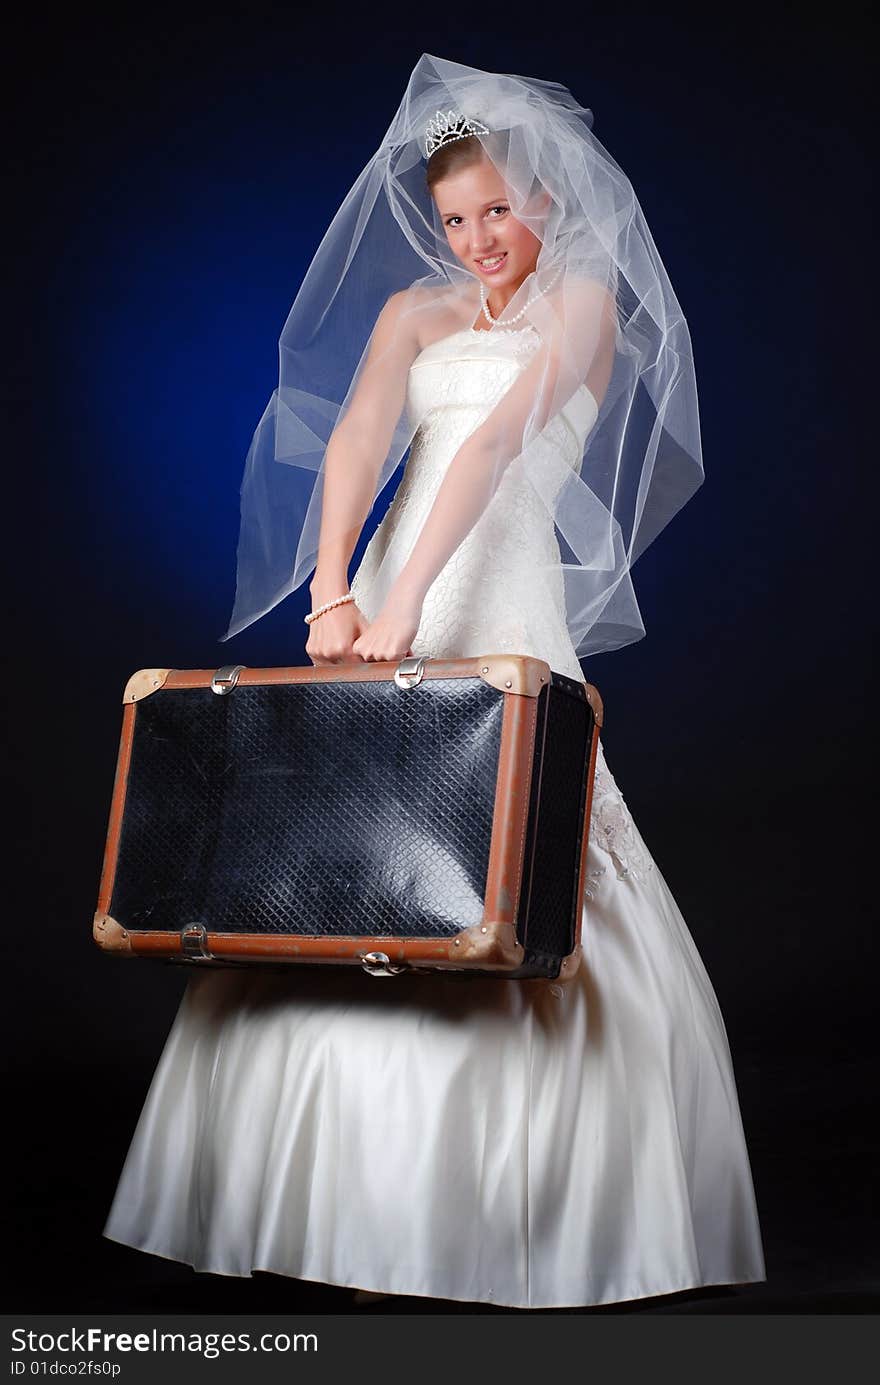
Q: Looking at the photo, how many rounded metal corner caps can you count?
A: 6